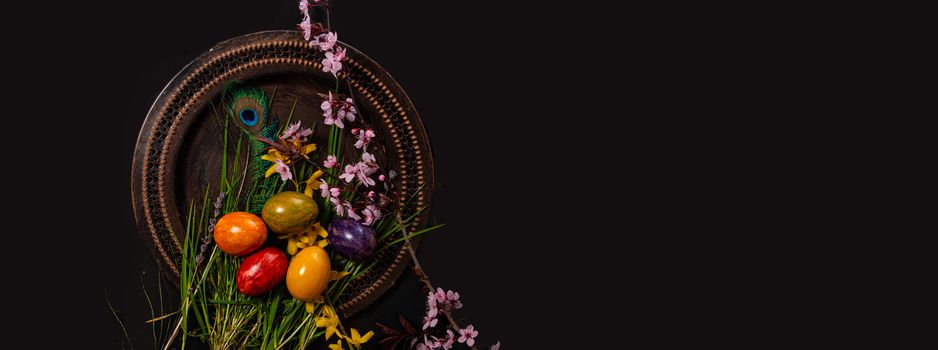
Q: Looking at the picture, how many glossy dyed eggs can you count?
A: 5